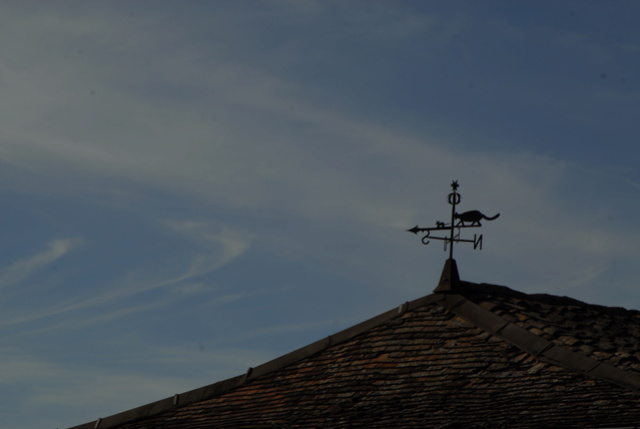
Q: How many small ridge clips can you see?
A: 5